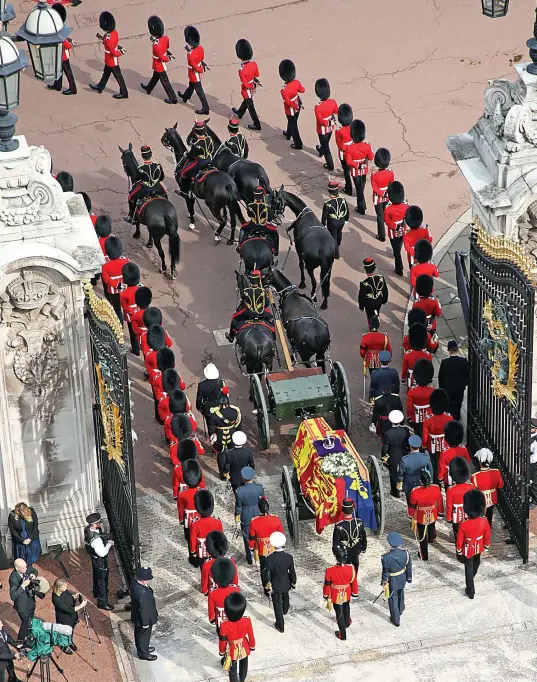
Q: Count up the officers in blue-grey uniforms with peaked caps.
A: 4